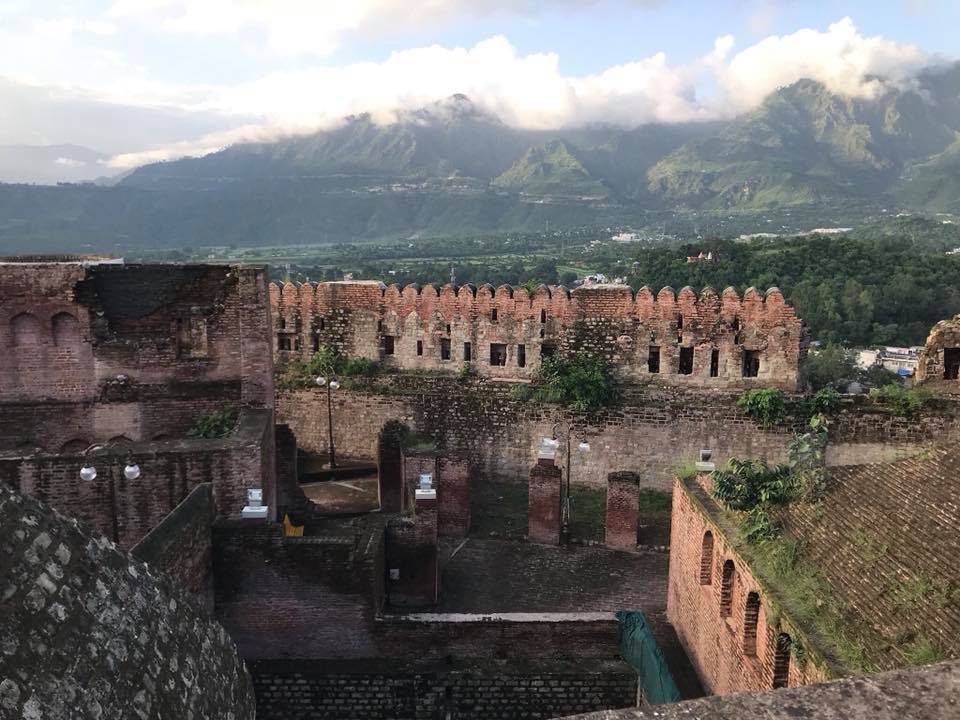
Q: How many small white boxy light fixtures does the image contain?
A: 4